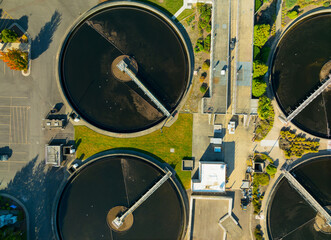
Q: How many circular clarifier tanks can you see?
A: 4